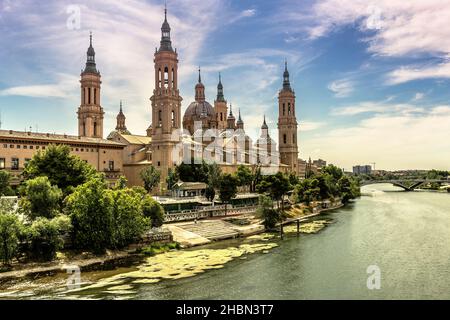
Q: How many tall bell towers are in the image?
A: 4